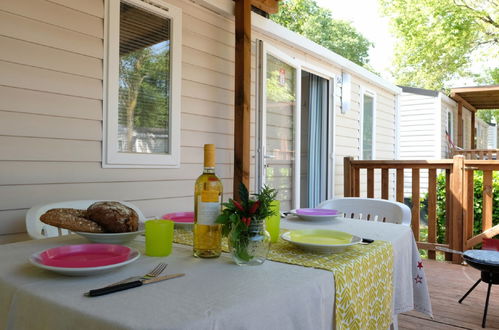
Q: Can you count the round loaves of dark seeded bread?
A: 1